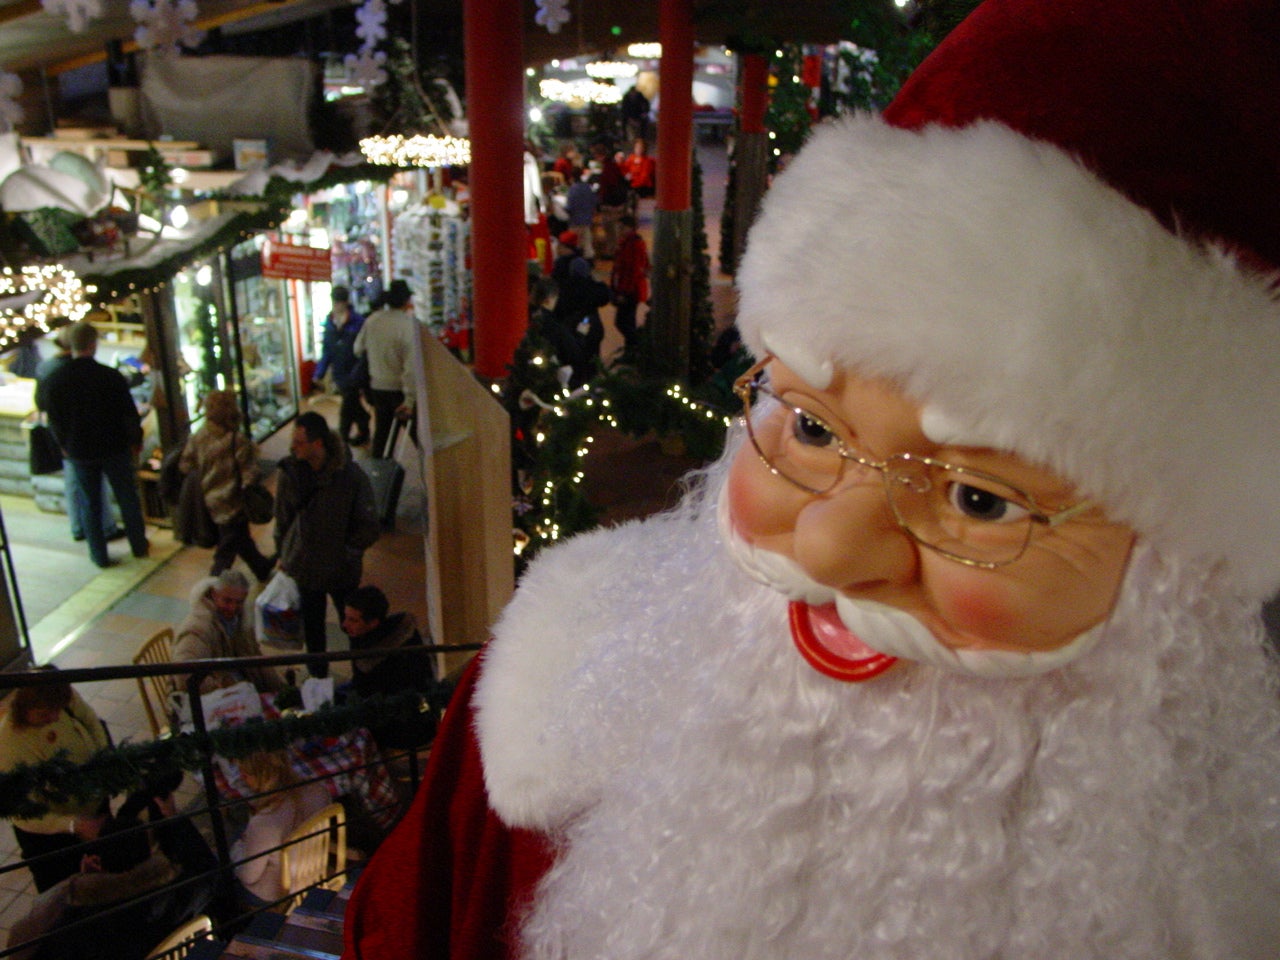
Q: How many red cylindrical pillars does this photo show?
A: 3